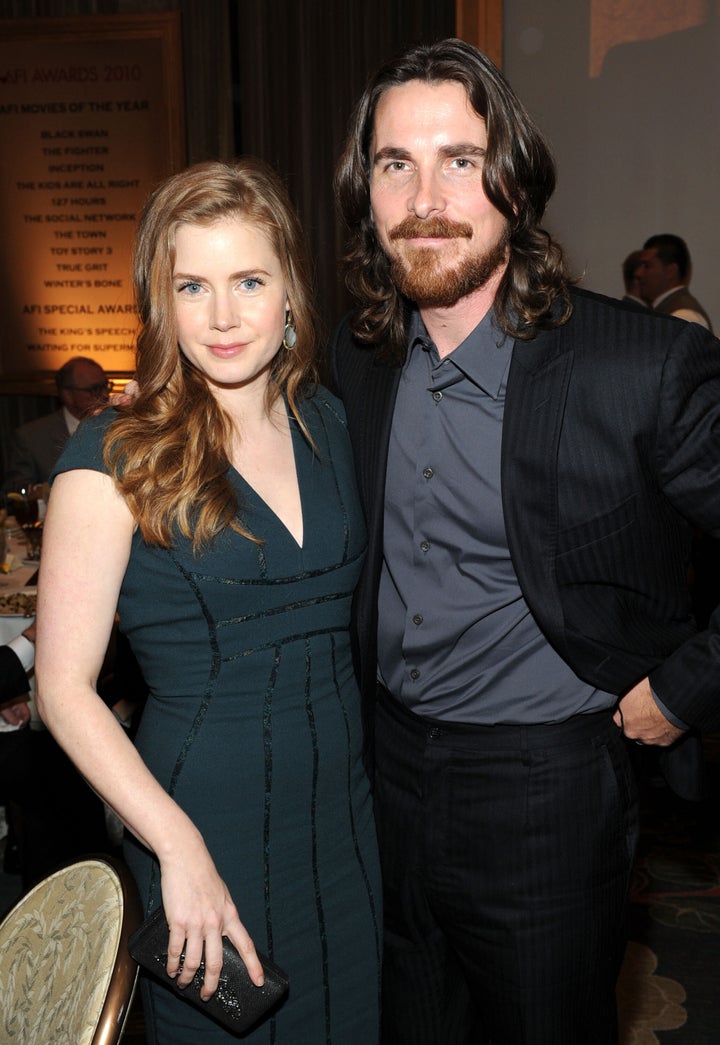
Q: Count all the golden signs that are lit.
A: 1